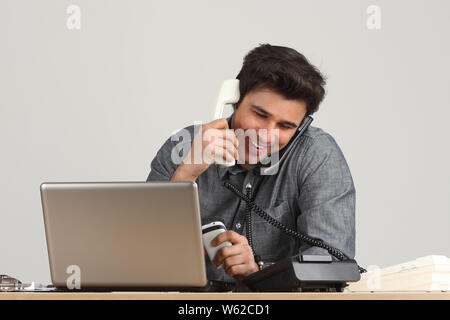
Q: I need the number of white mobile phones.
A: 1